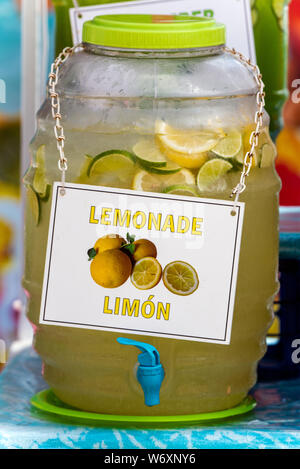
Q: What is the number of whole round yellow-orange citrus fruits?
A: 3